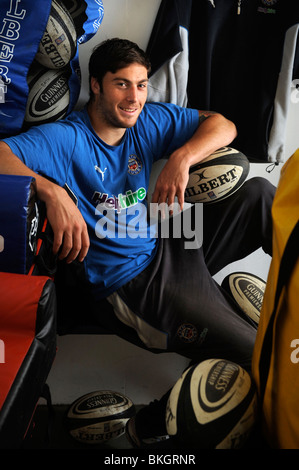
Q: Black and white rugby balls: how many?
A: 6